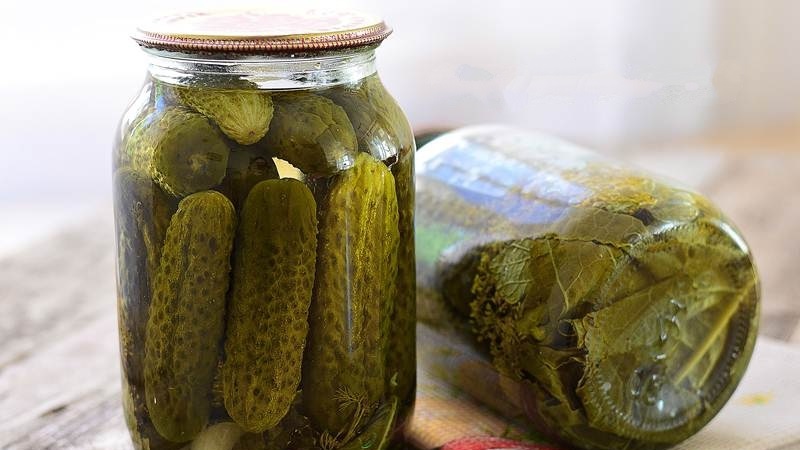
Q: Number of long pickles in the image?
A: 3